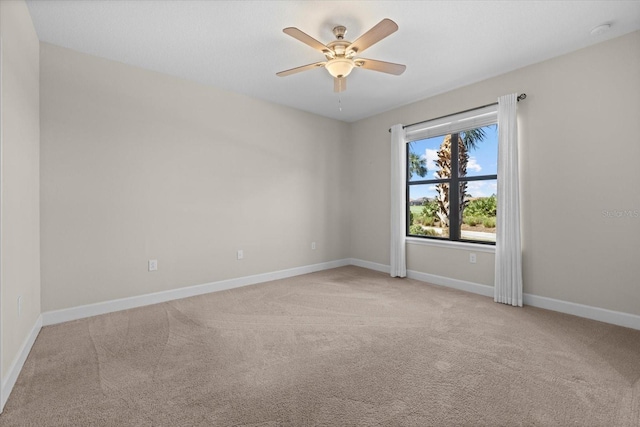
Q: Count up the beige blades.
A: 5